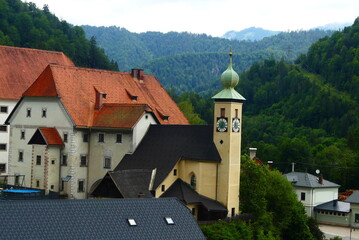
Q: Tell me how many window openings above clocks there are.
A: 2